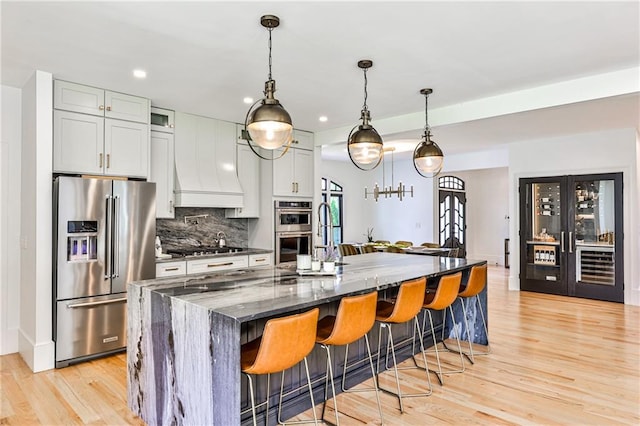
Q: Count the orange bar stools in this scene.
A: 5